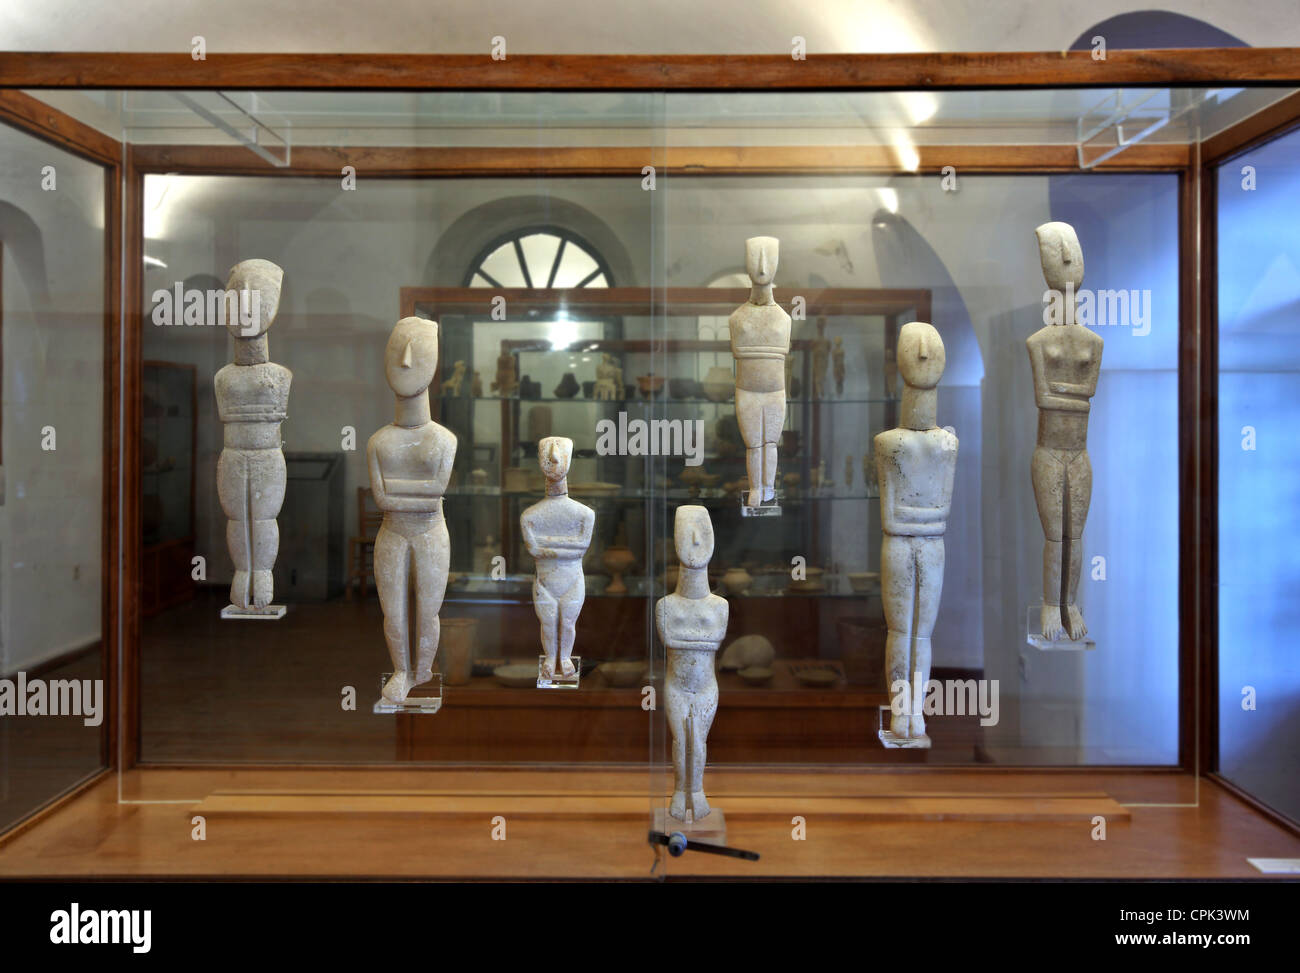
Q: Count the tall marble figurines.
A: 7